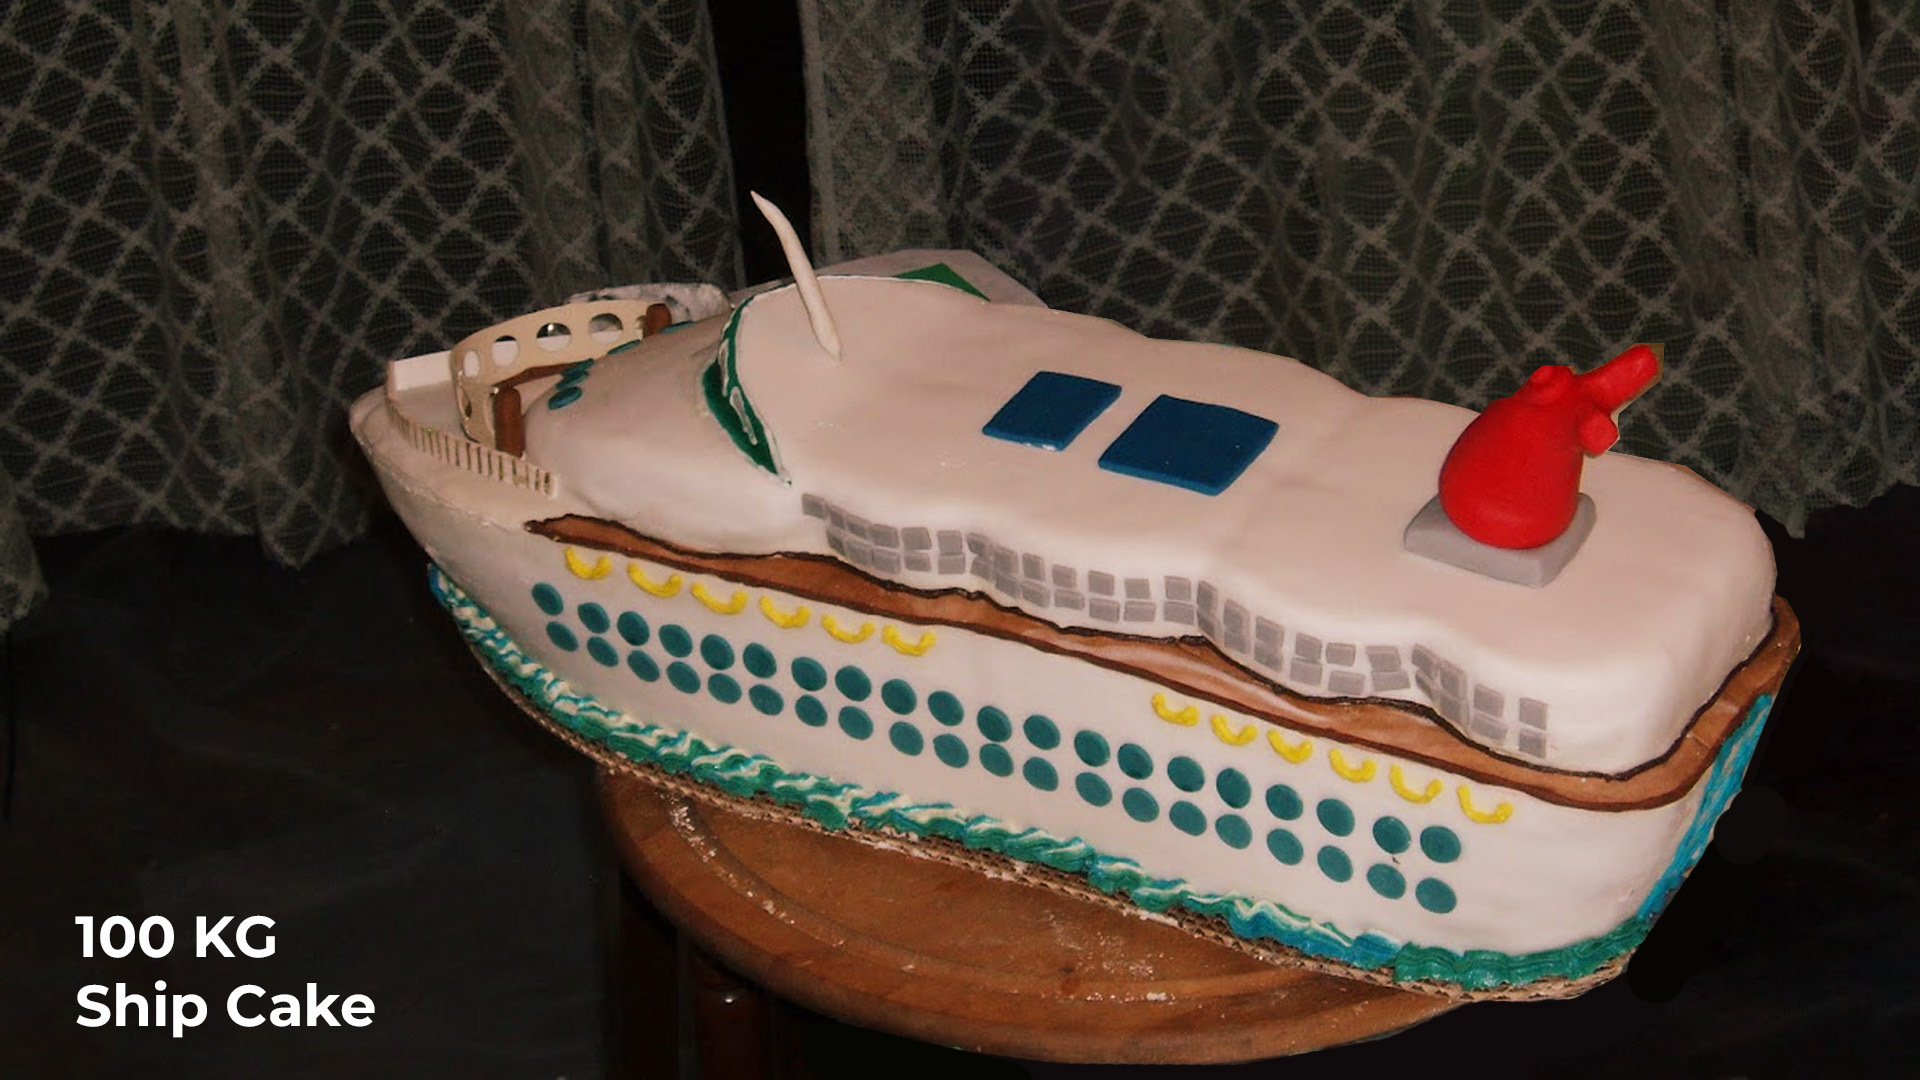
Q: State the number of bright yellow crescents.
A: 12